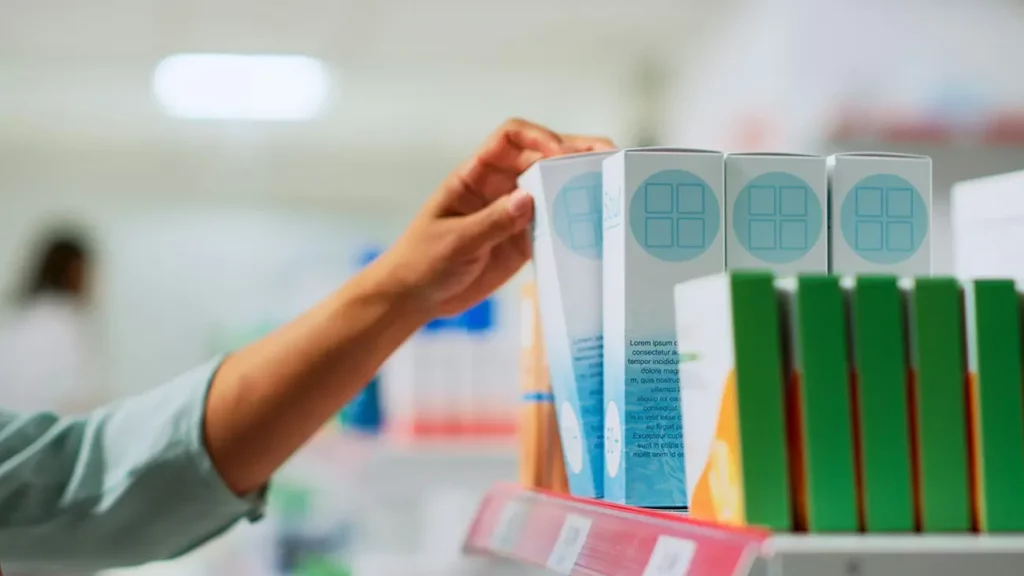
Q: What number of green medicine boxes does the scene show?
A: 5